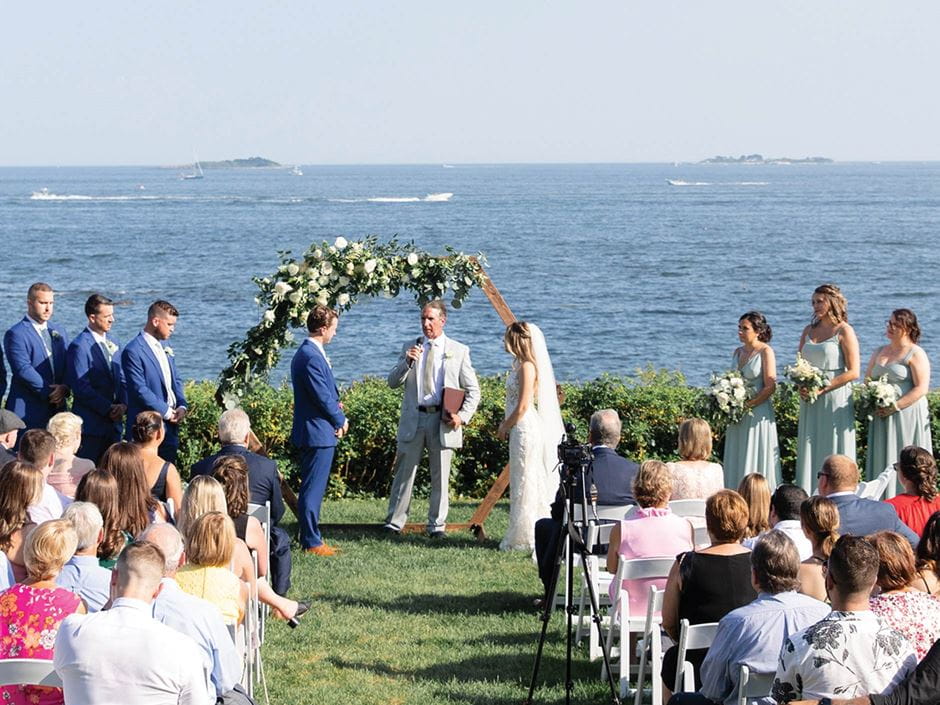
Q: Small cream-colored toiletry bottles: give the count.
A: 0